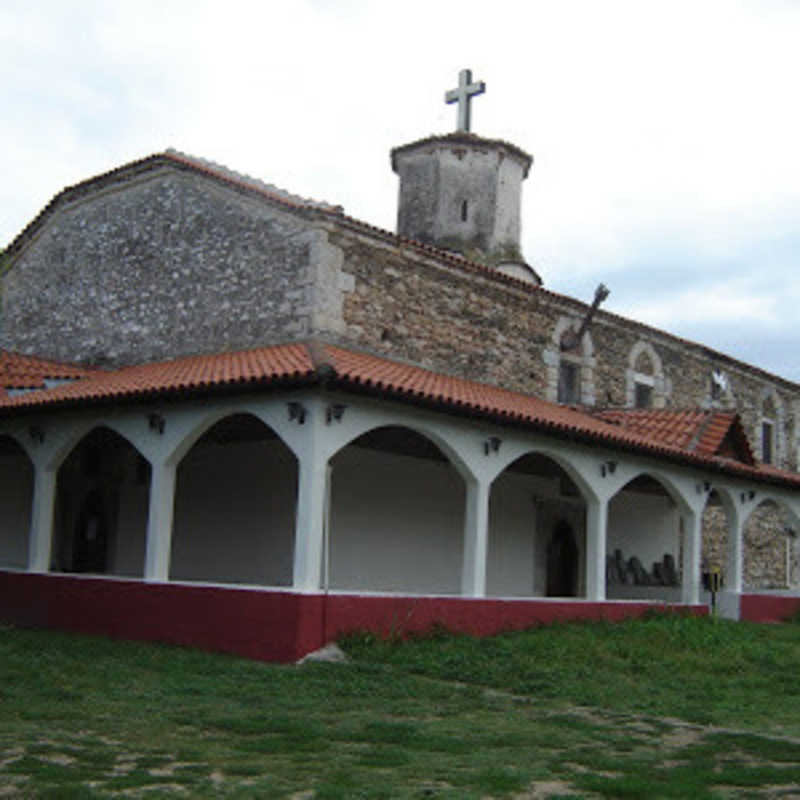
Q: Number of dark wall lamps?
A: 8